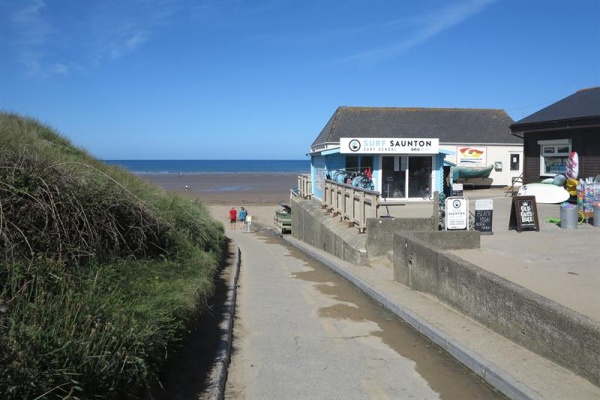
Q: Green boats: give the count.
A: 1